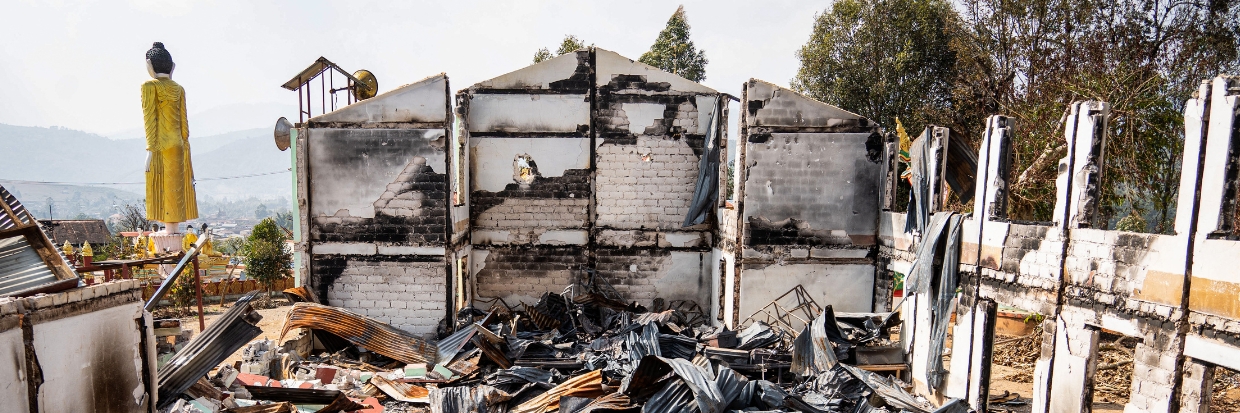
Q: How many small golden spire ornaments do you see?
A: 2